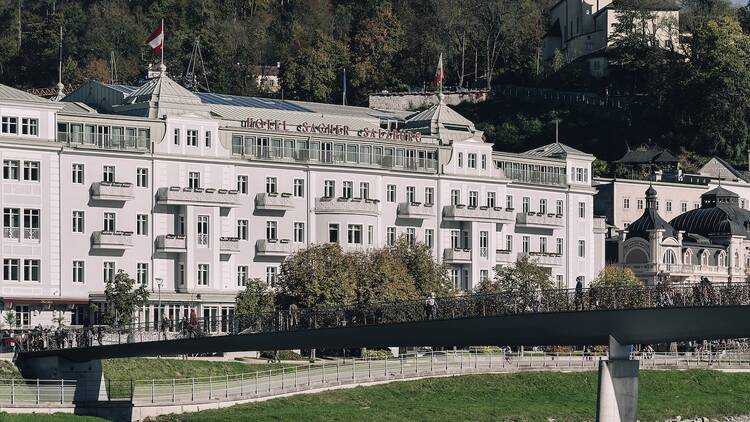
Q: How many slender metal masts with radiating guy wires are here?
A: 2